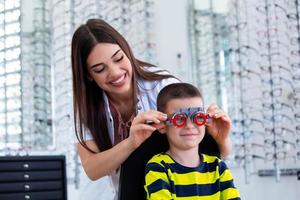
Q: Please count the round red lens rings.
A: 2